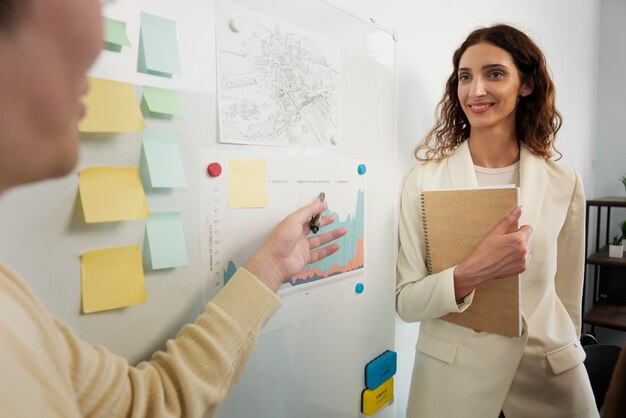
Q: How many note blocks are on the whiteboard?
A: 9